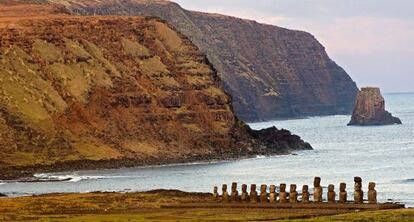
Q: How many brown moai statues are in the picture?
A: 15